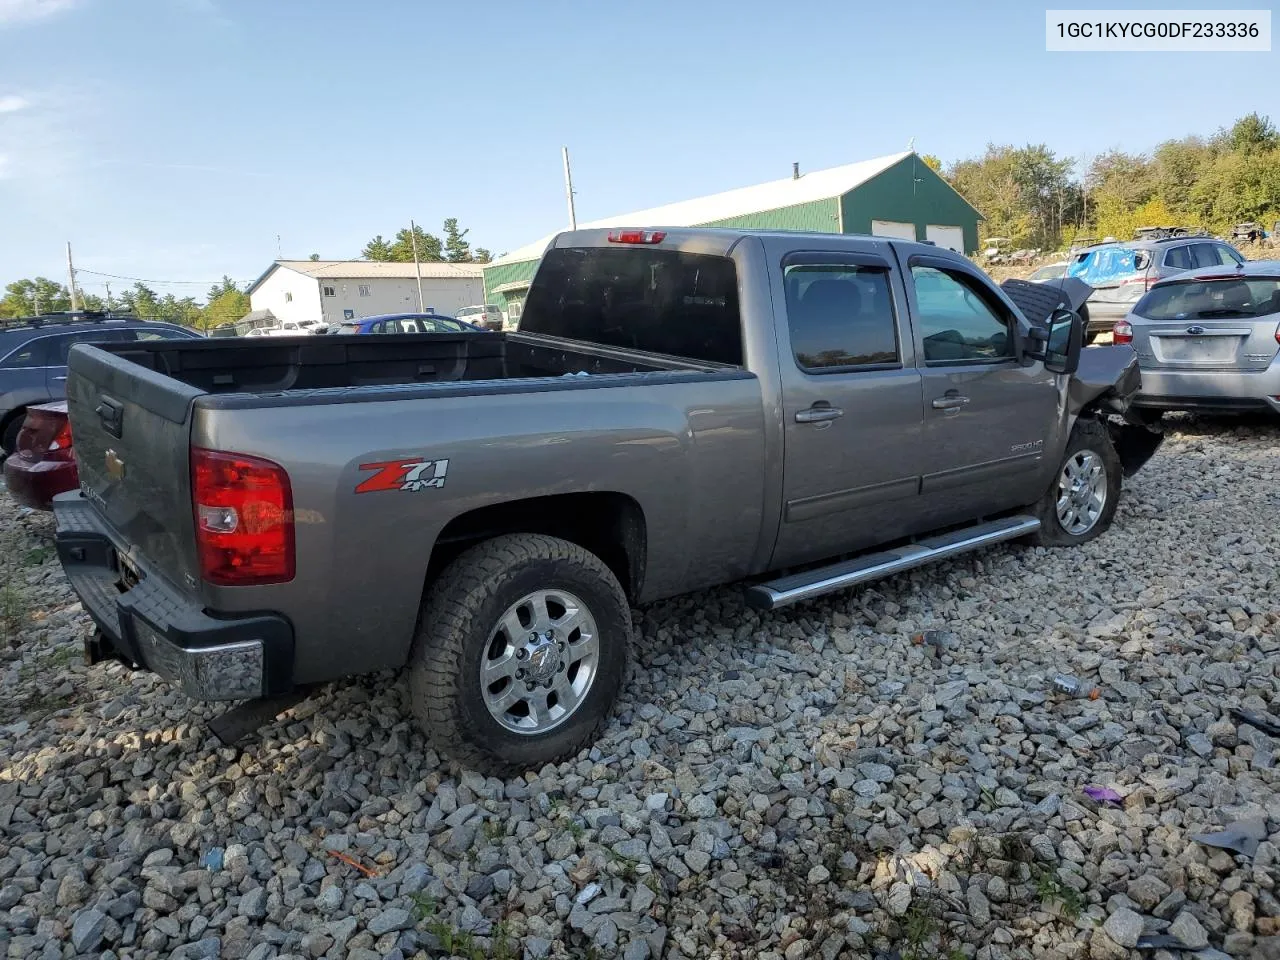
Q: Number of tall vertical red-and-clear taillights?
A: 1